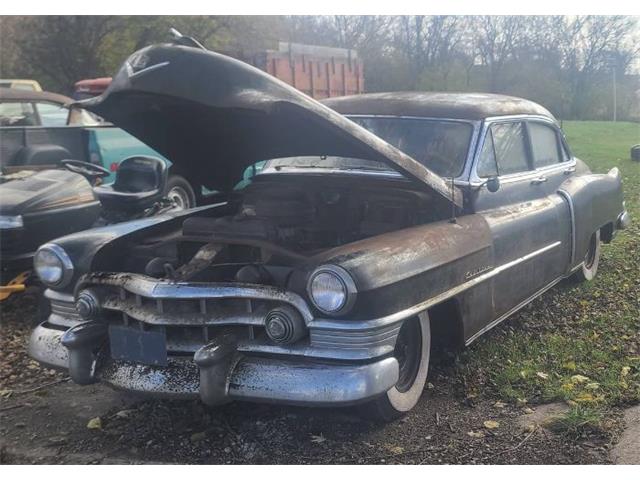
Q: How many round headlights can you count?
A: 2